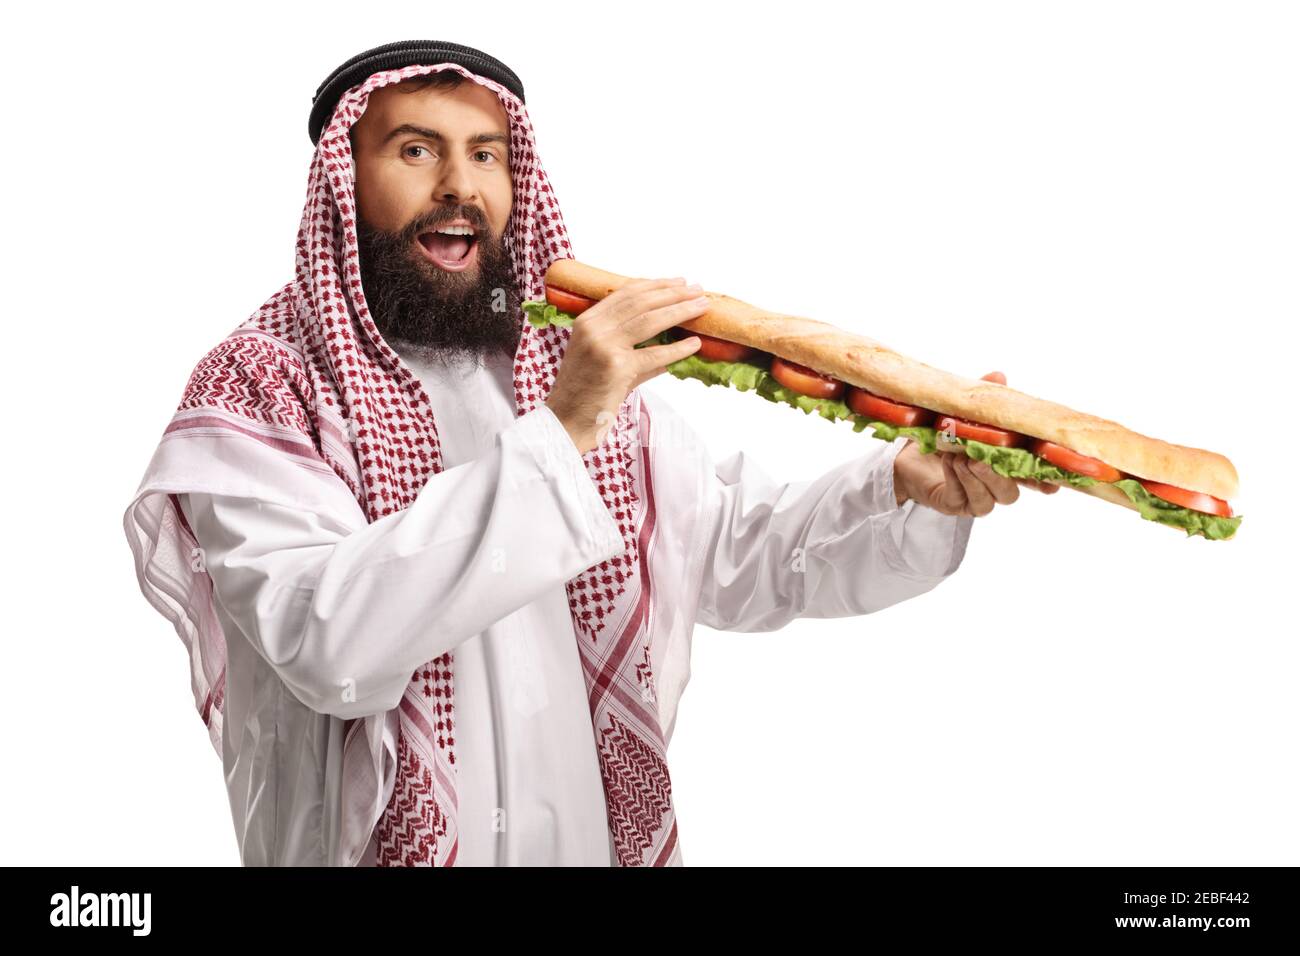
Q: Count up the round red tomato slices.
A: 7